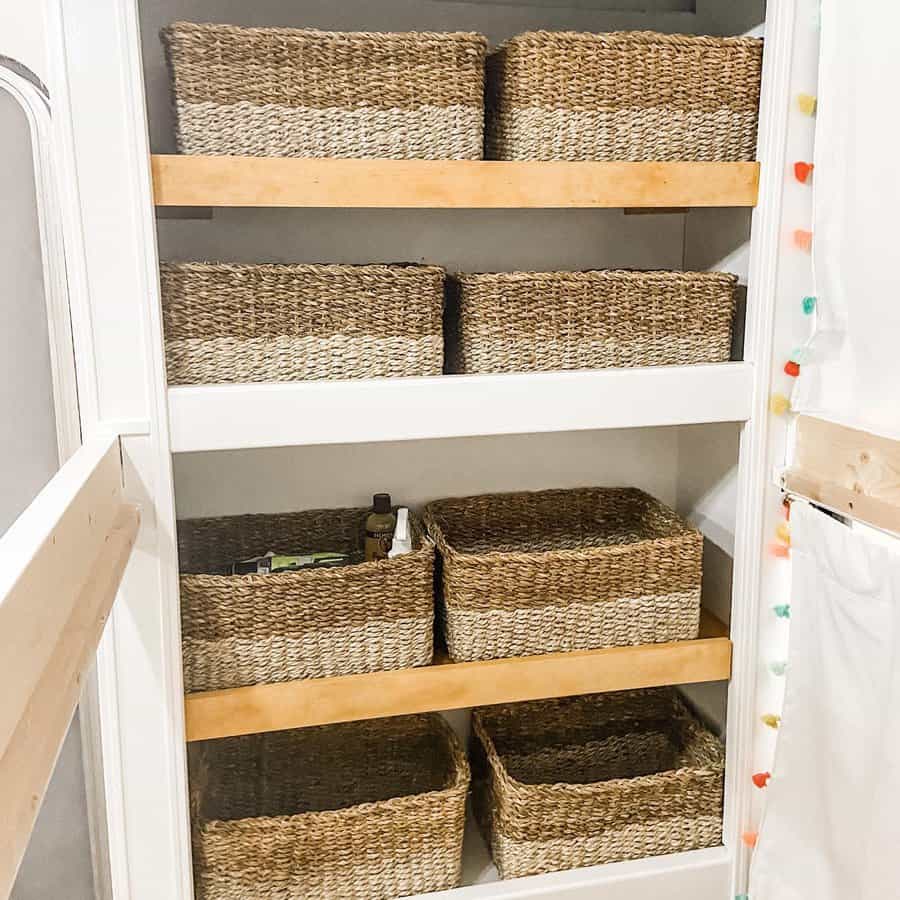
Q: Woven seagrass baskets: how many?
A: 8